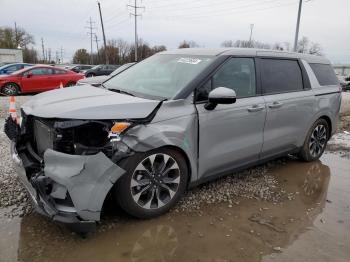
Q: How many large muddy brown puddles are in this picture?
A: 1